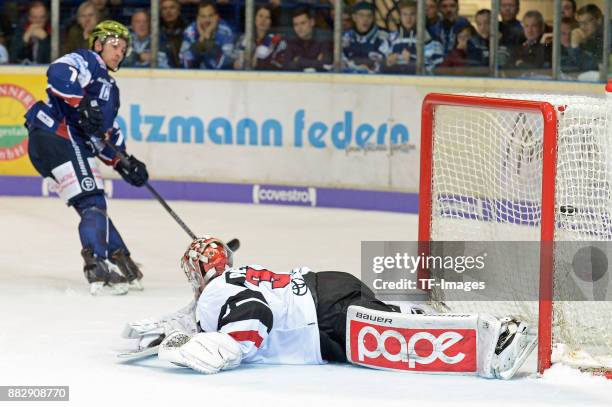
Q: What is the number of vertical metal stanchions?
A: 8